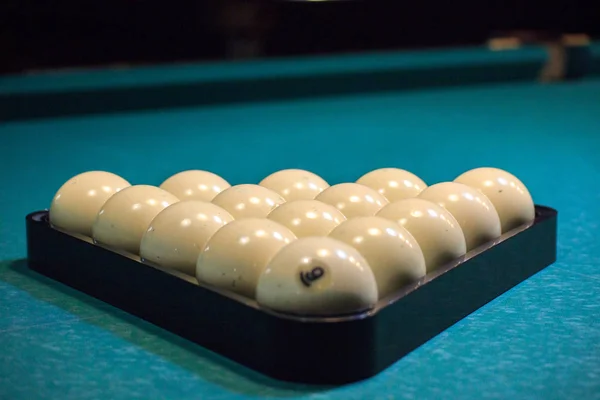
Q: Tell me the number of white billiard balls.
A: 15